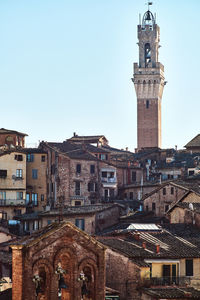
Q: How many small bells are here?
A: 3